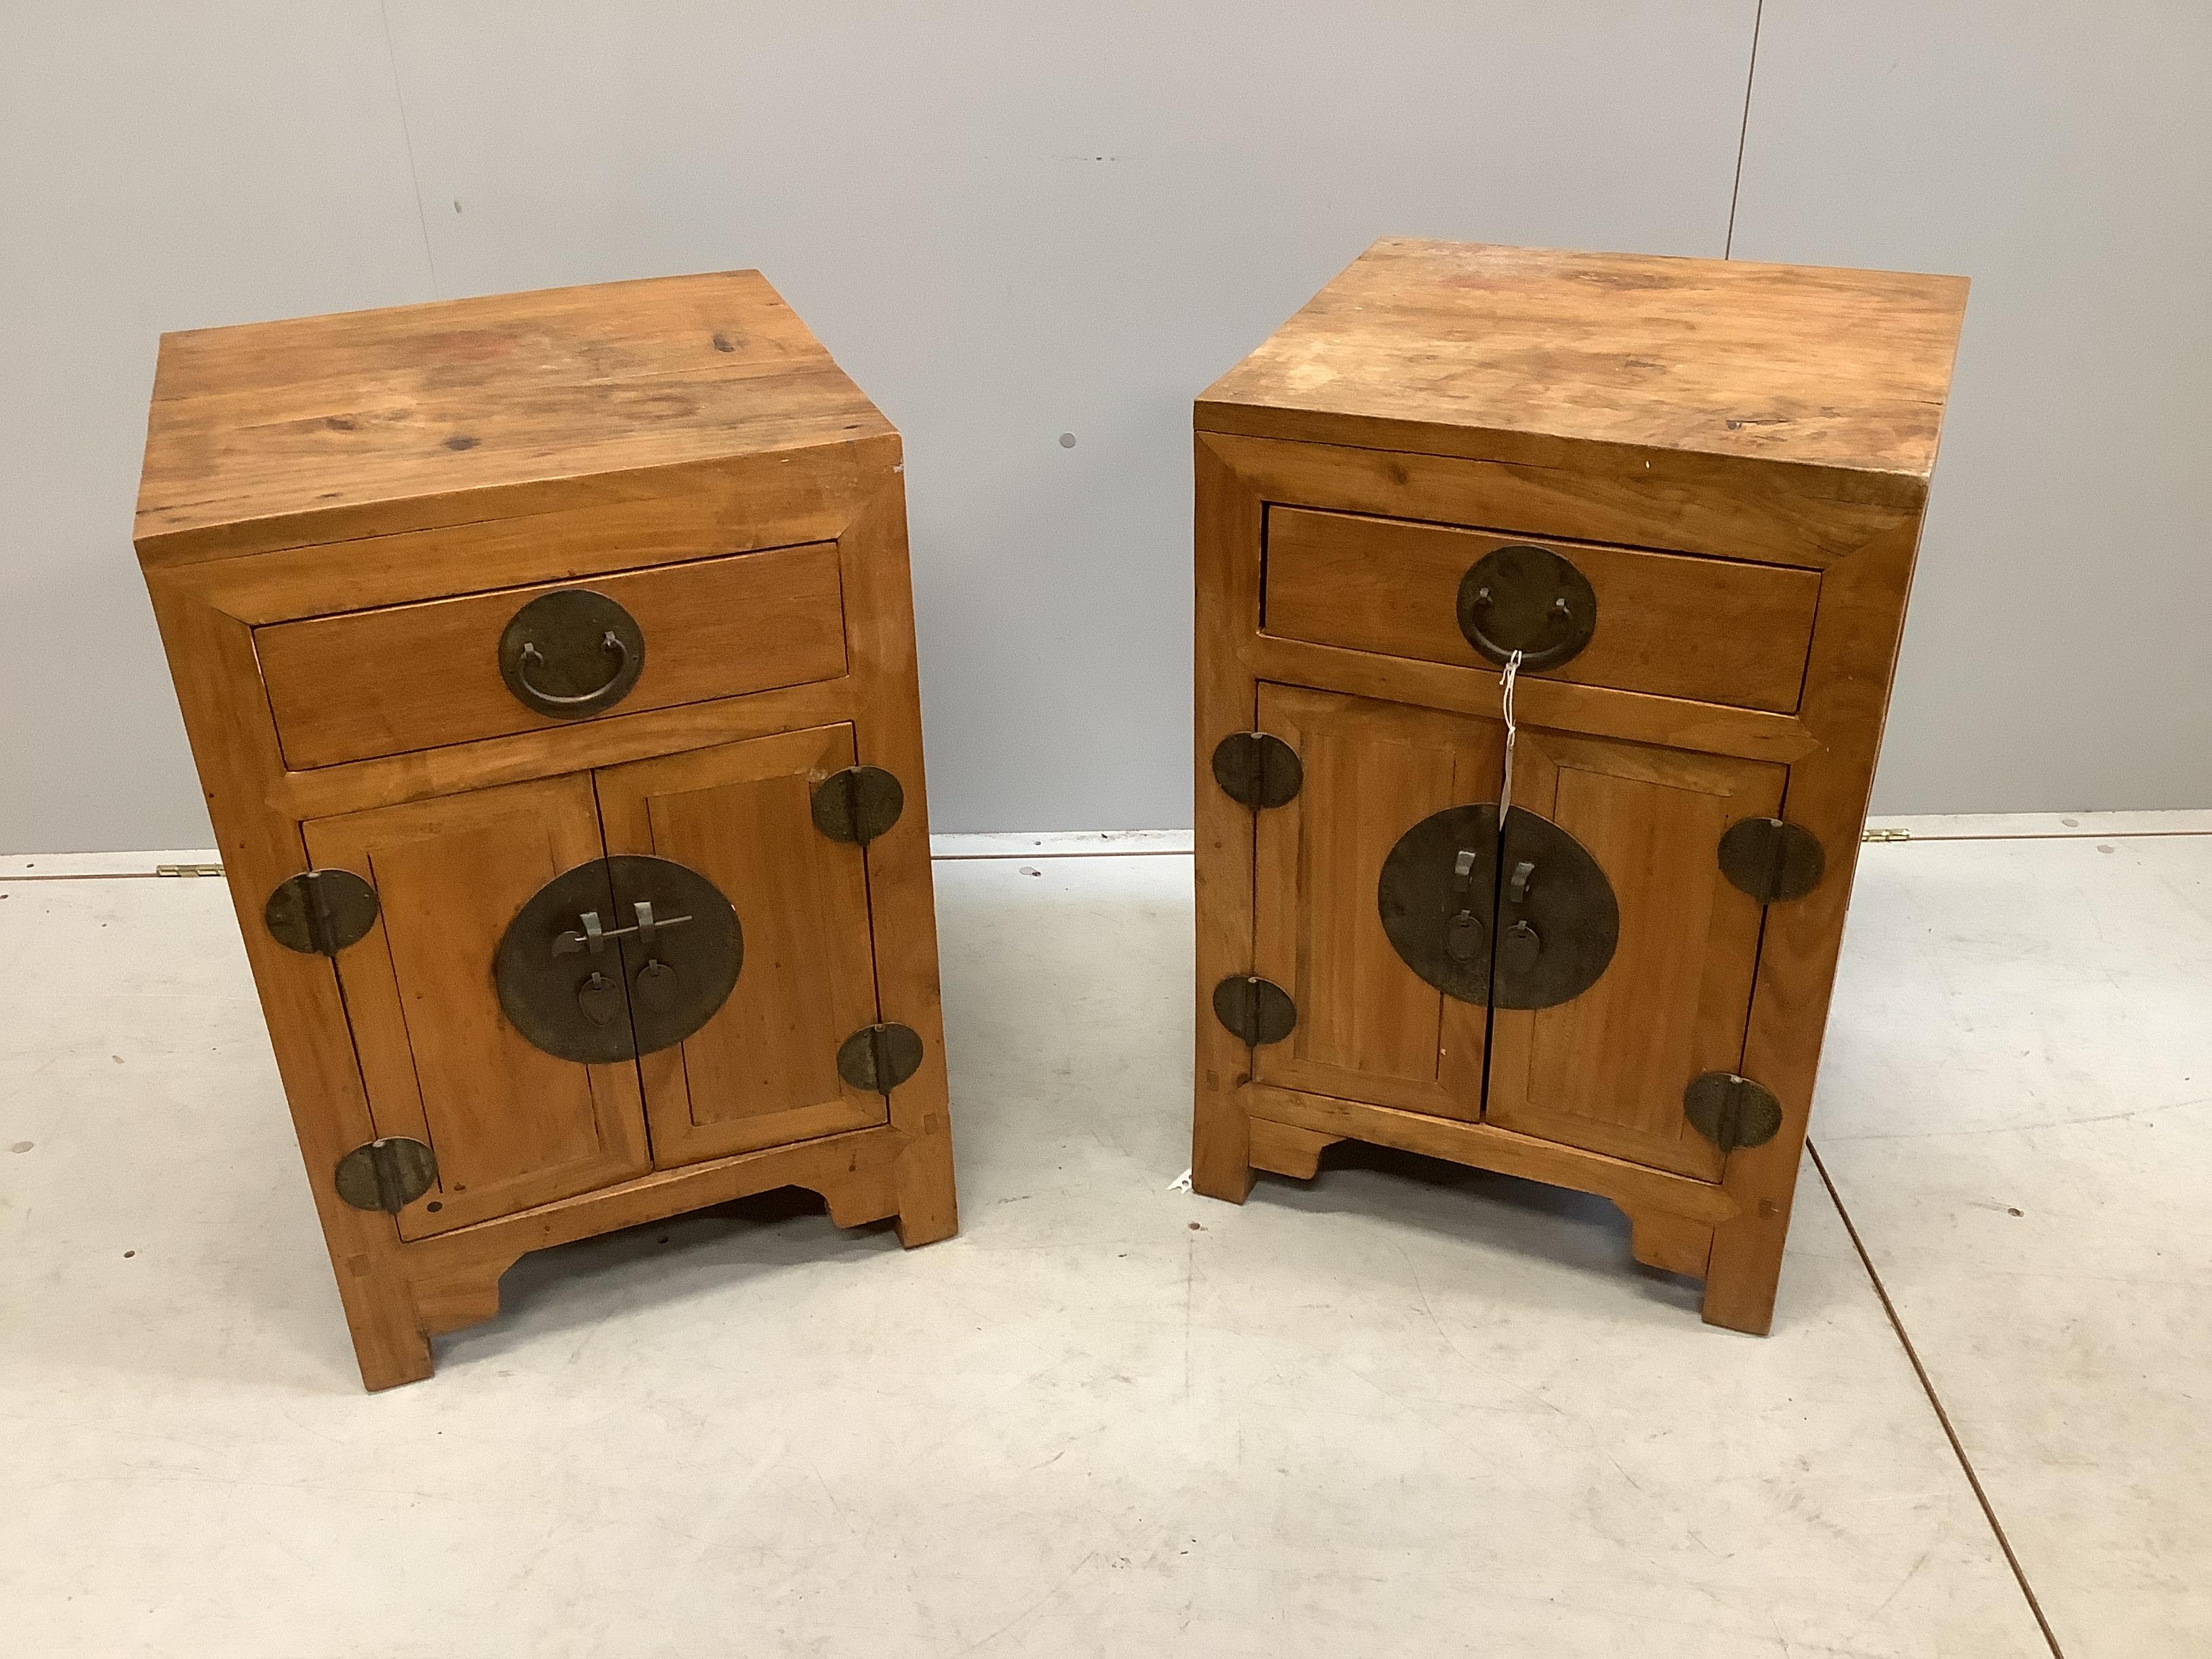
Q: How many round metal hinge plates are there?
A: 8